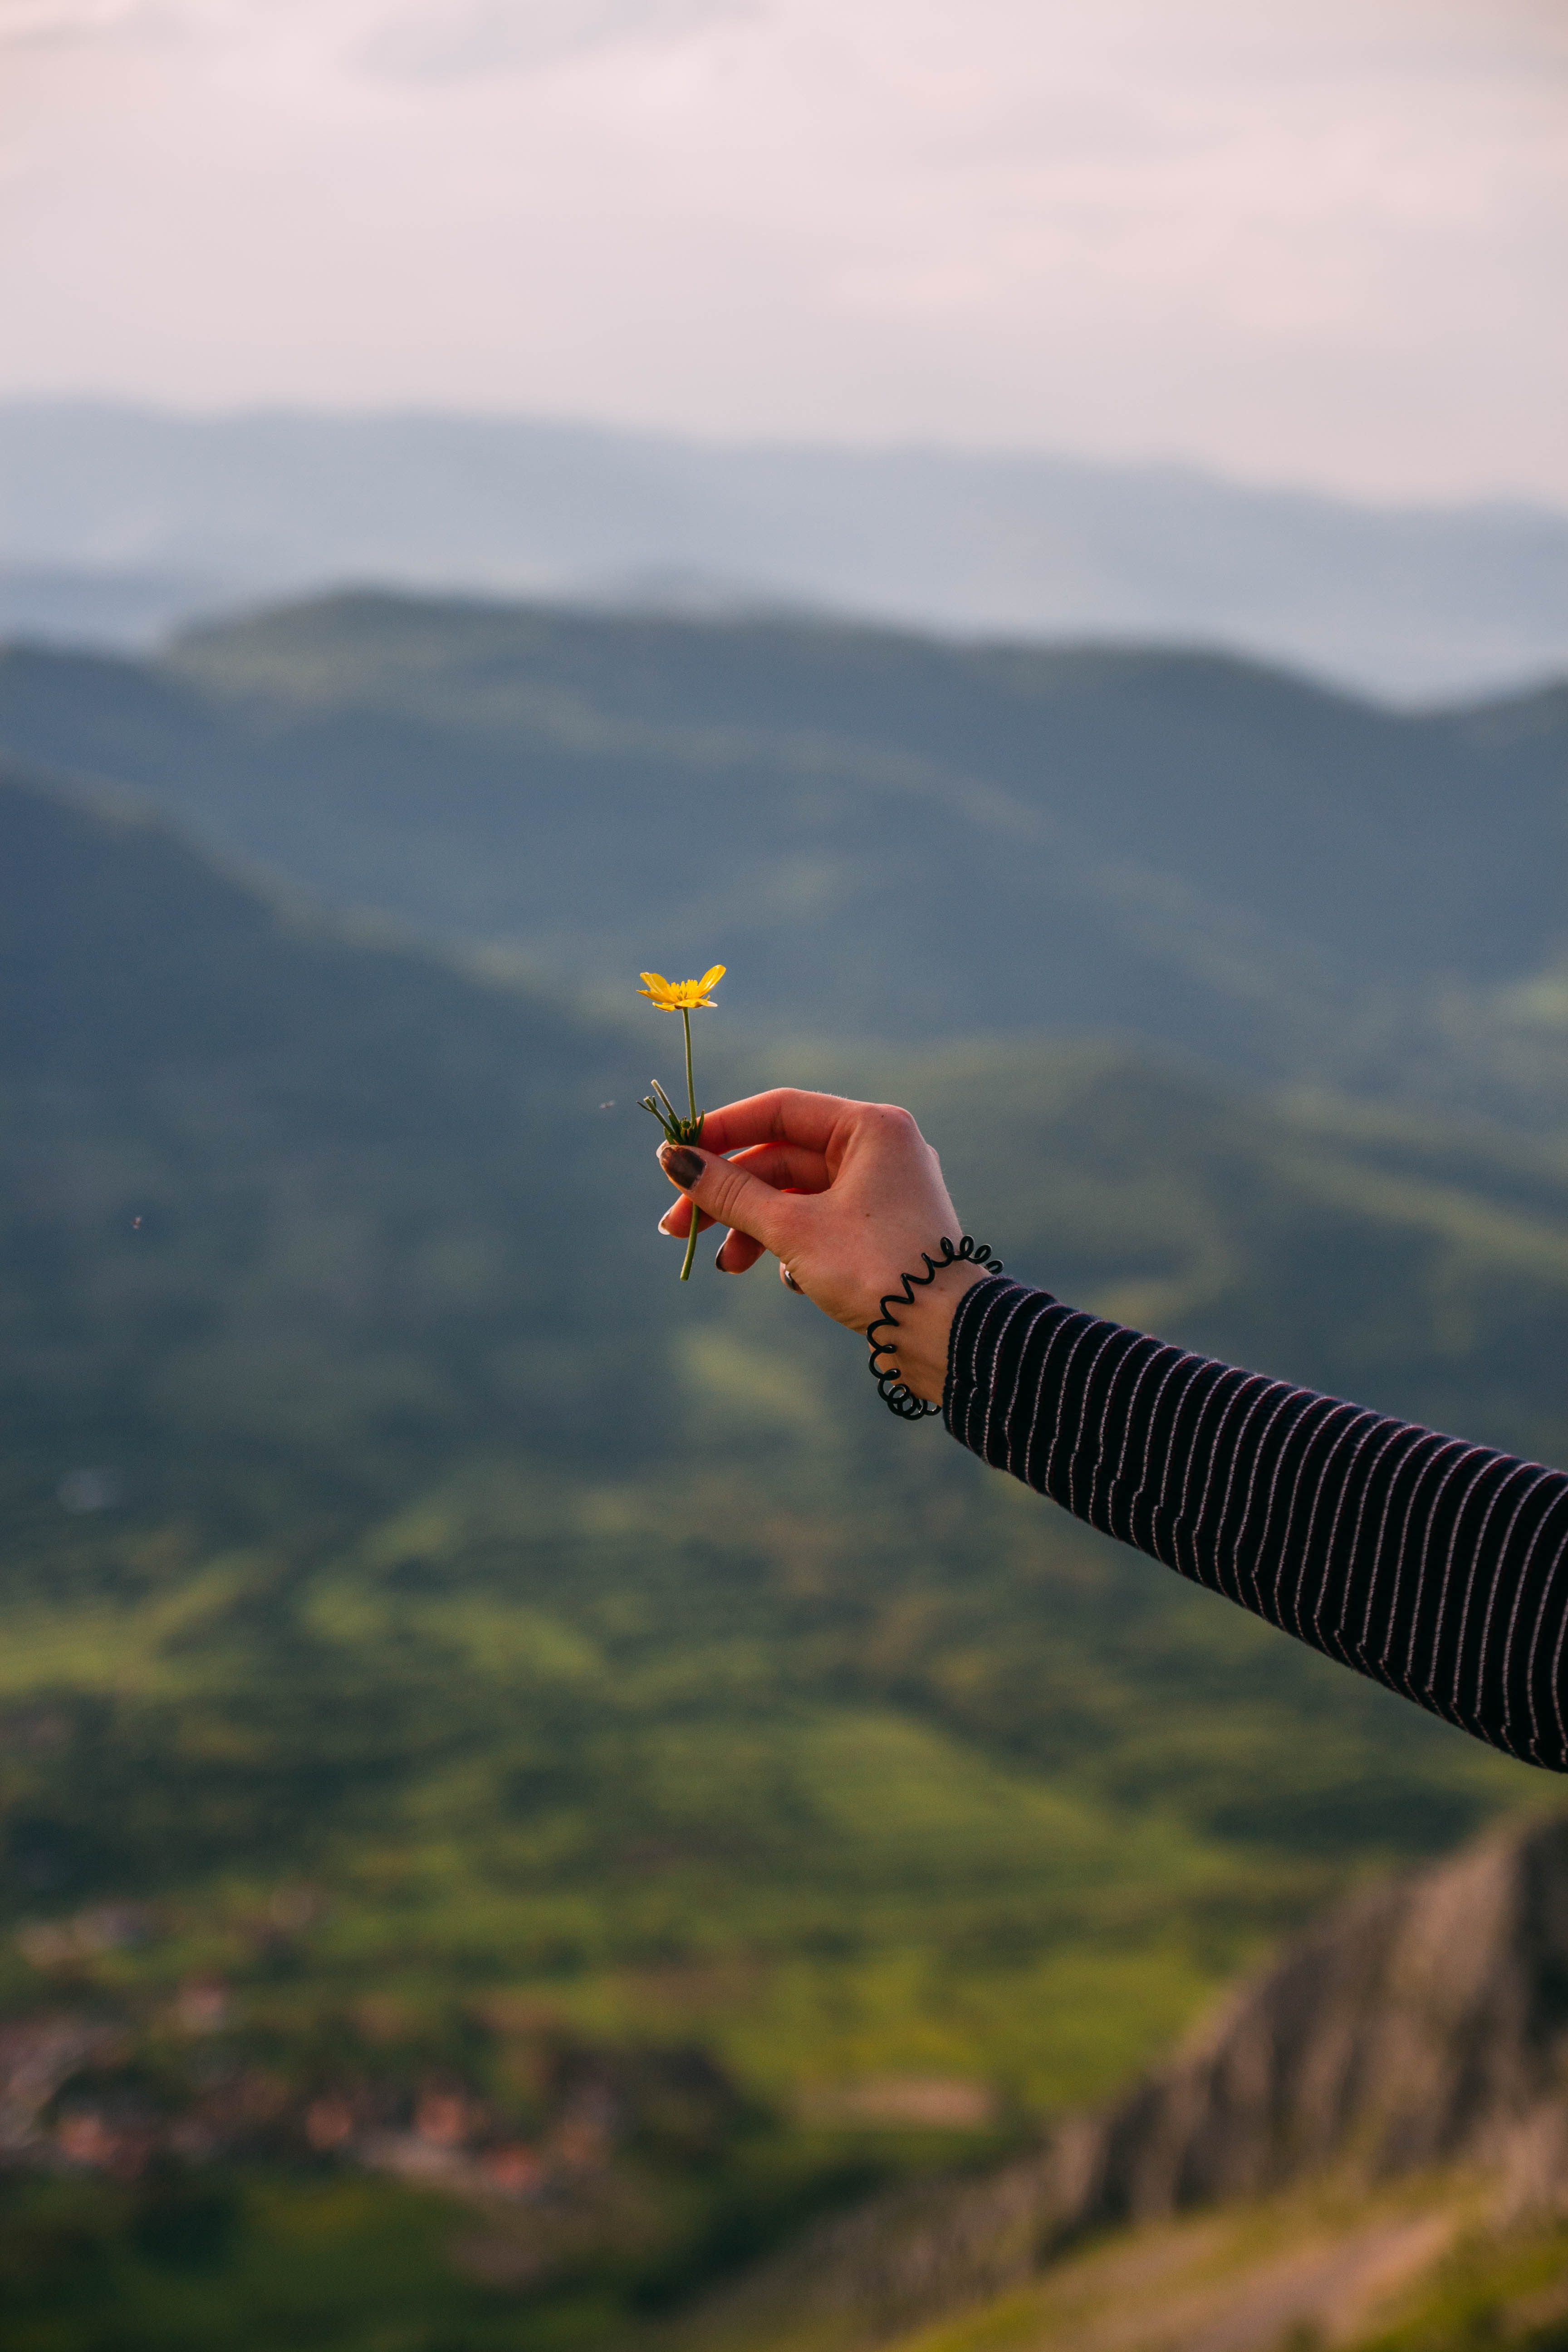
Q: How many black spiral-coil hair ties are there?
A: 1